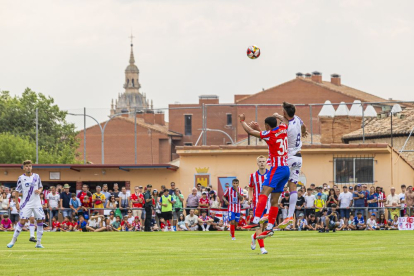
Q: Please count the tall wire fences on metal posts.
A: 1